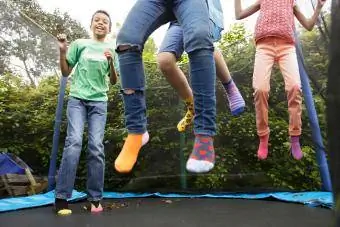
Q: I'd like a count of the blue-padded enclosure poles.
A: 2